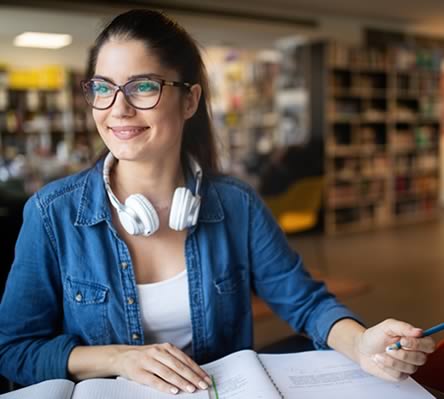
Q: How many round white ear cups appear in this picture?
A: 2